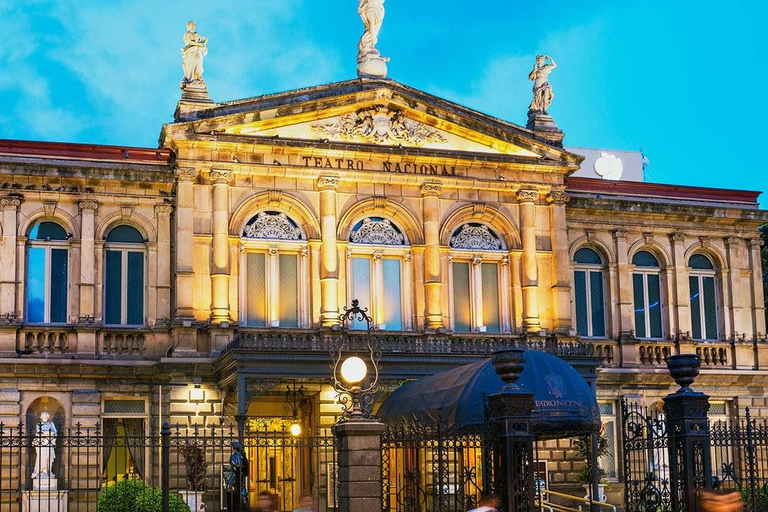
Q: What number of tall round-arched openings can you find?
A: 8